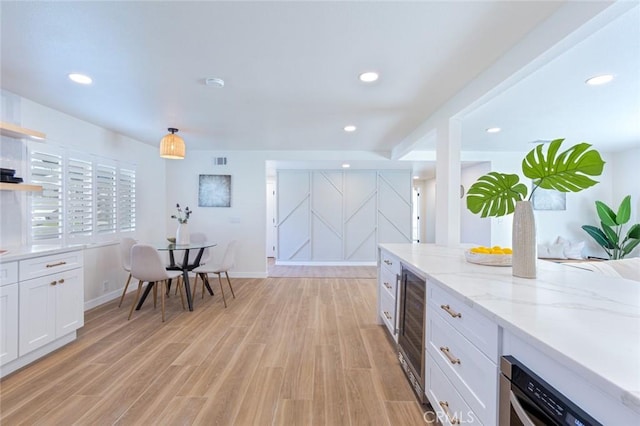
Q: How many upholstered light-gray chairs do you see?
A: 4